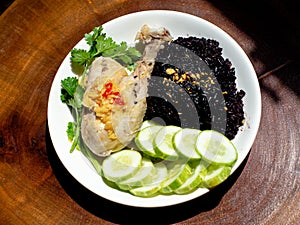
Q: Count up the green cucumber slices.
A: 11